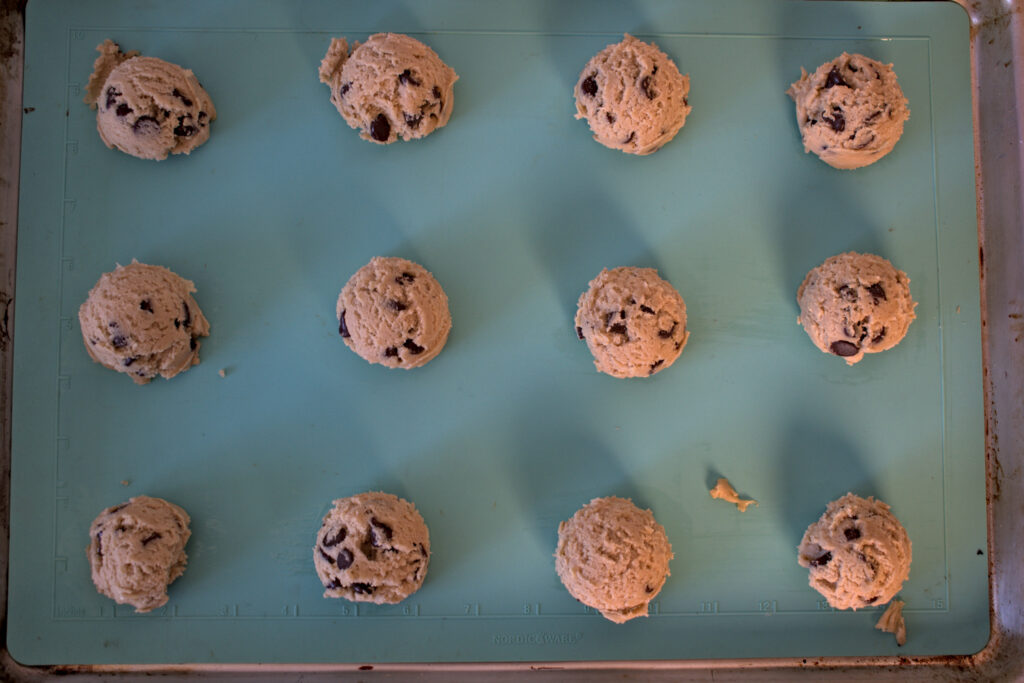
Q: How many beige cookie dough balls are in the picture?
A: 12